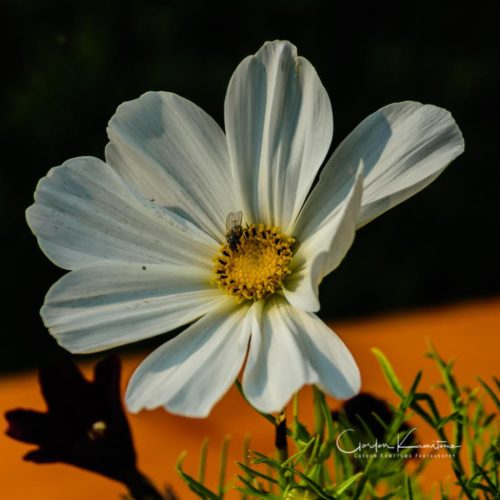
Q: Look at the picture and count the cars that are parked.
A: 0